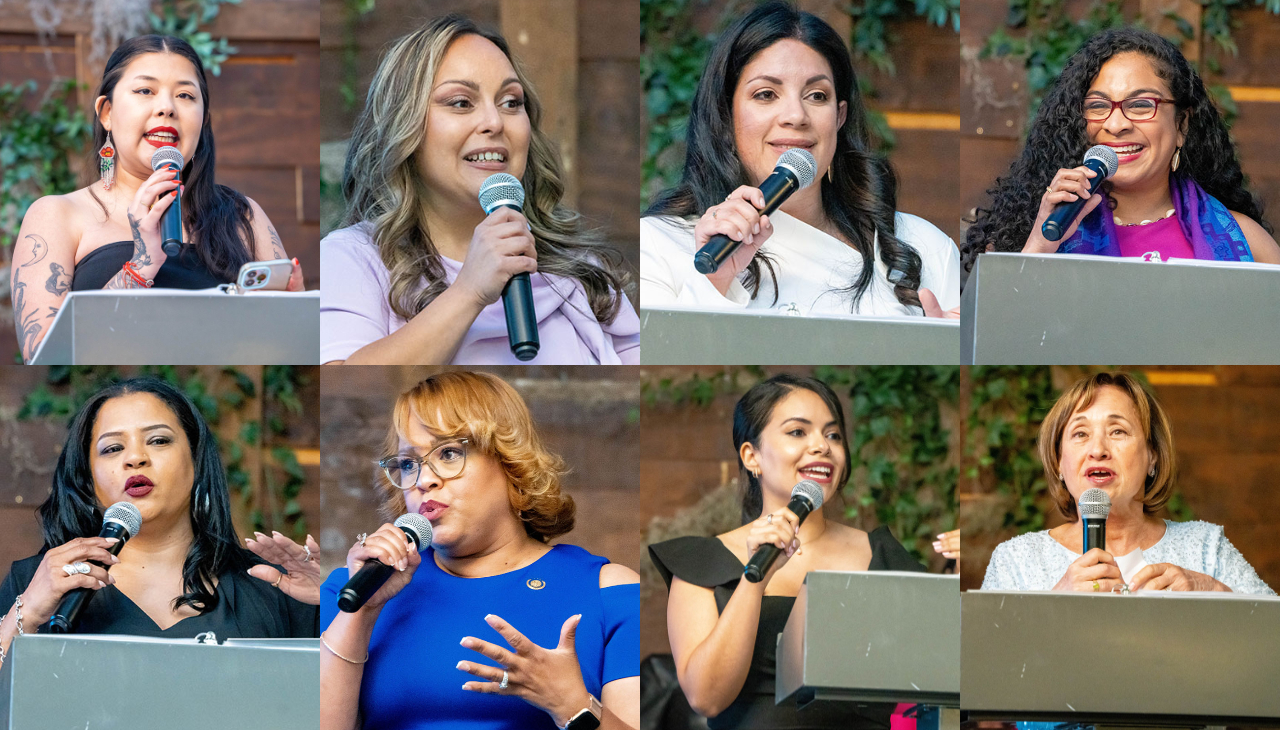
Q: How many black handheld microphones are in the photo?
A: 8